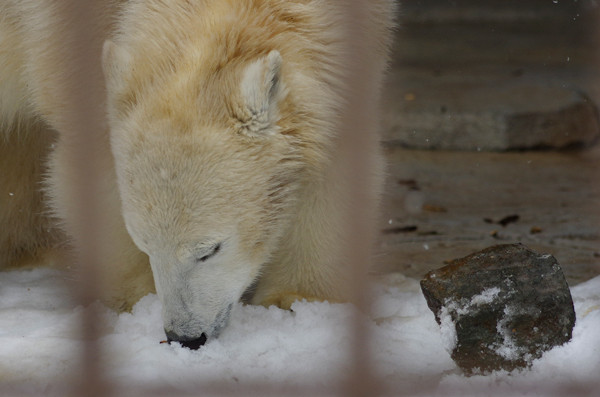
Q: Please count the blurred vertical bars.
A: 2